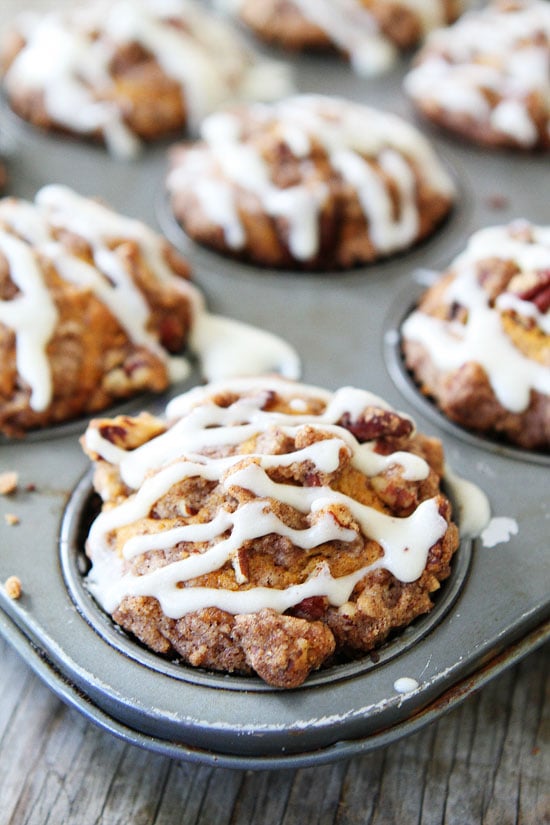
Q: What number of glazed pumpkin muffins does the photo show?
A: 7